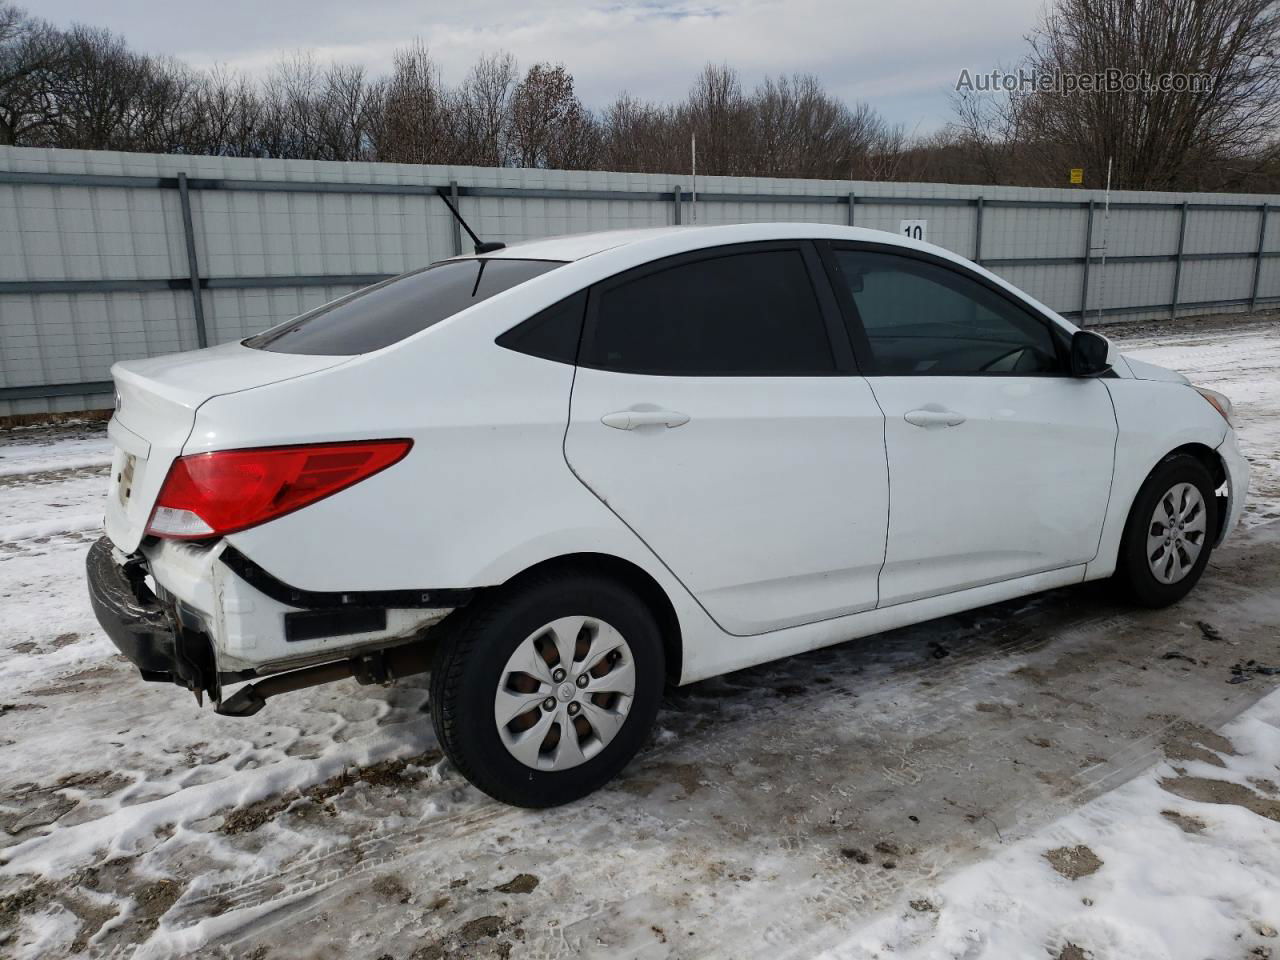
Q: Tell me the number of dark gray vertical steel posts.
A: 8